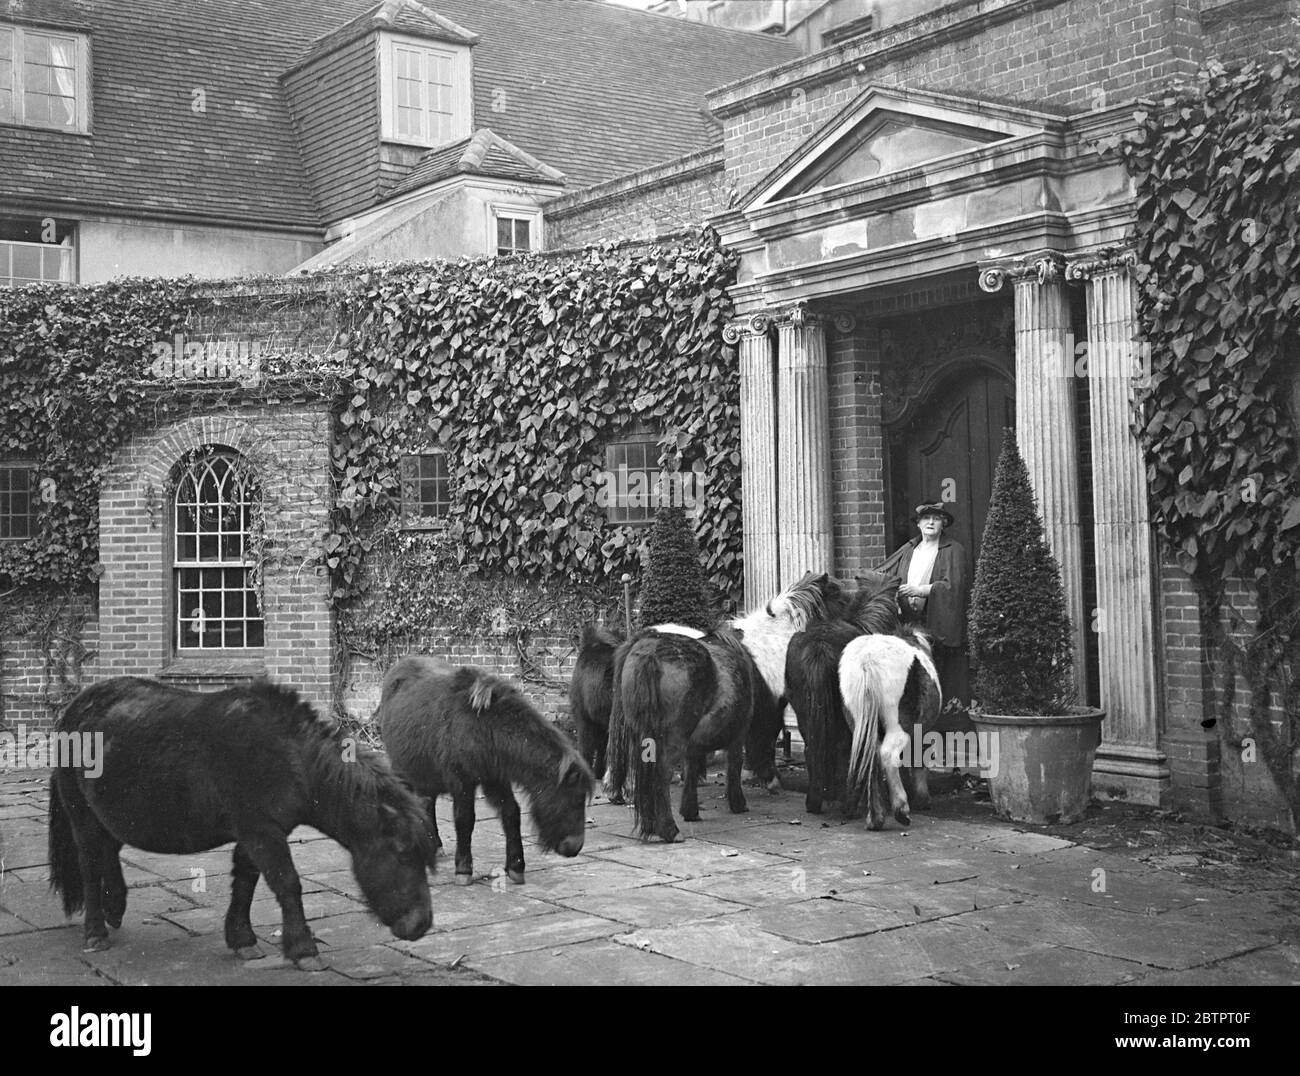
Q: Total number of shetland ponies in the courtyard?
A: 7